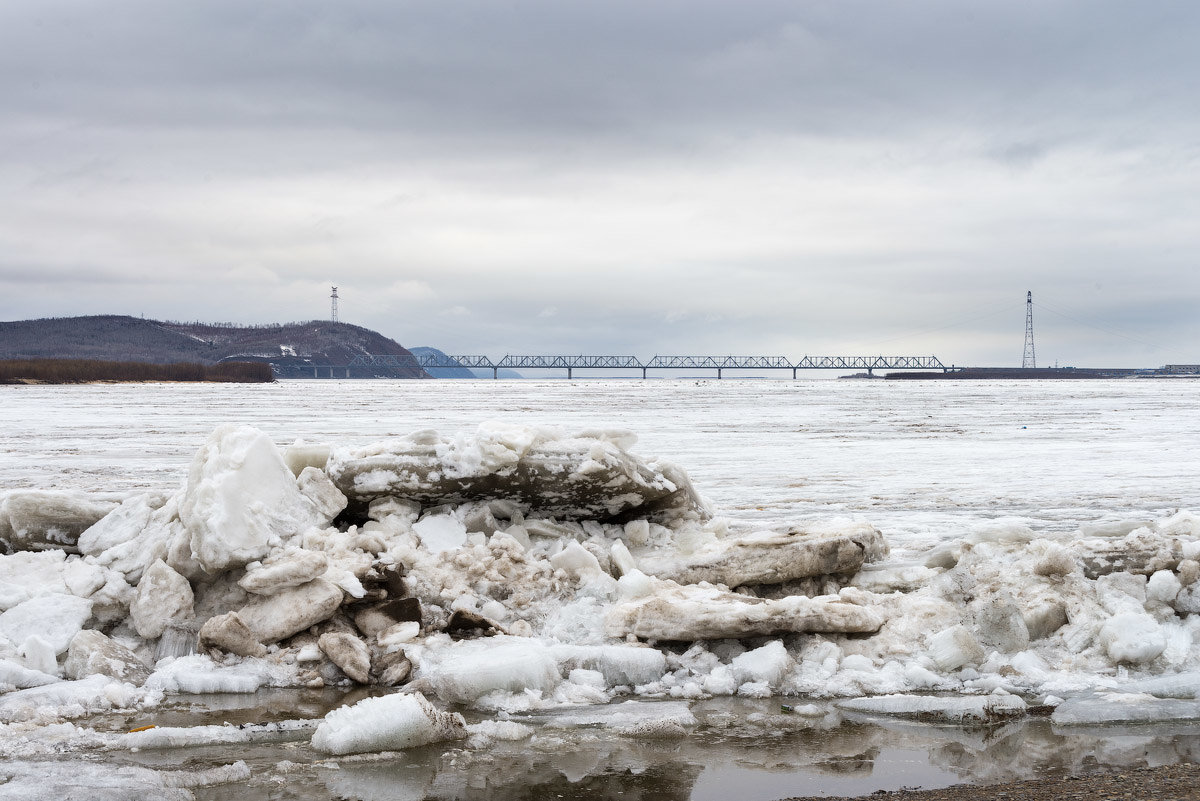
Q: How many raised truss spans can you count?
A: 4